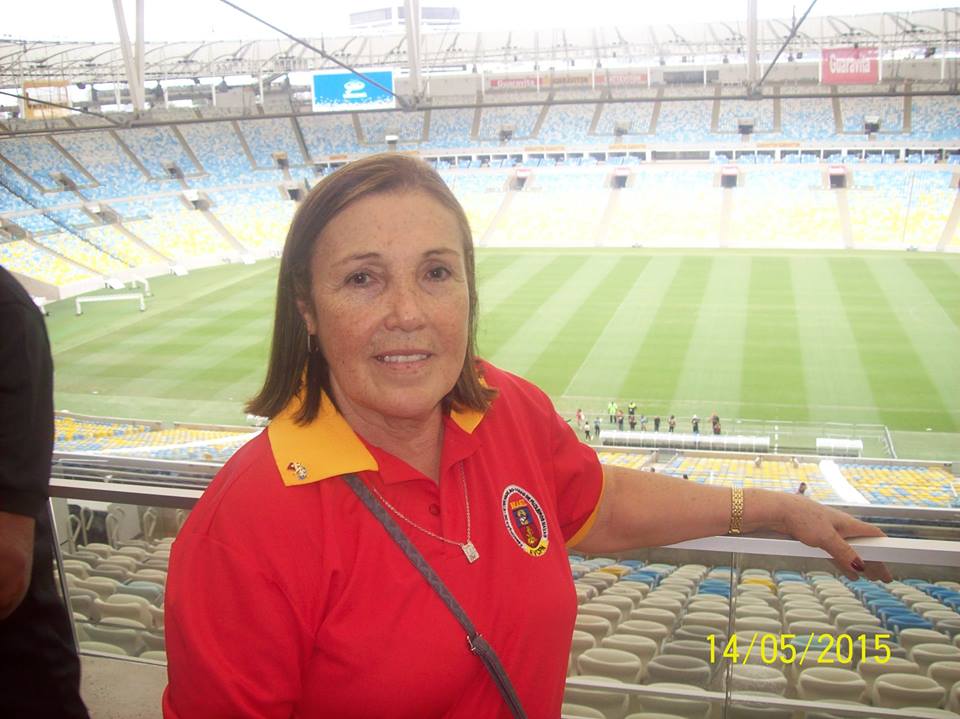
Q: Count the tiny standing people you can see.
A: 12